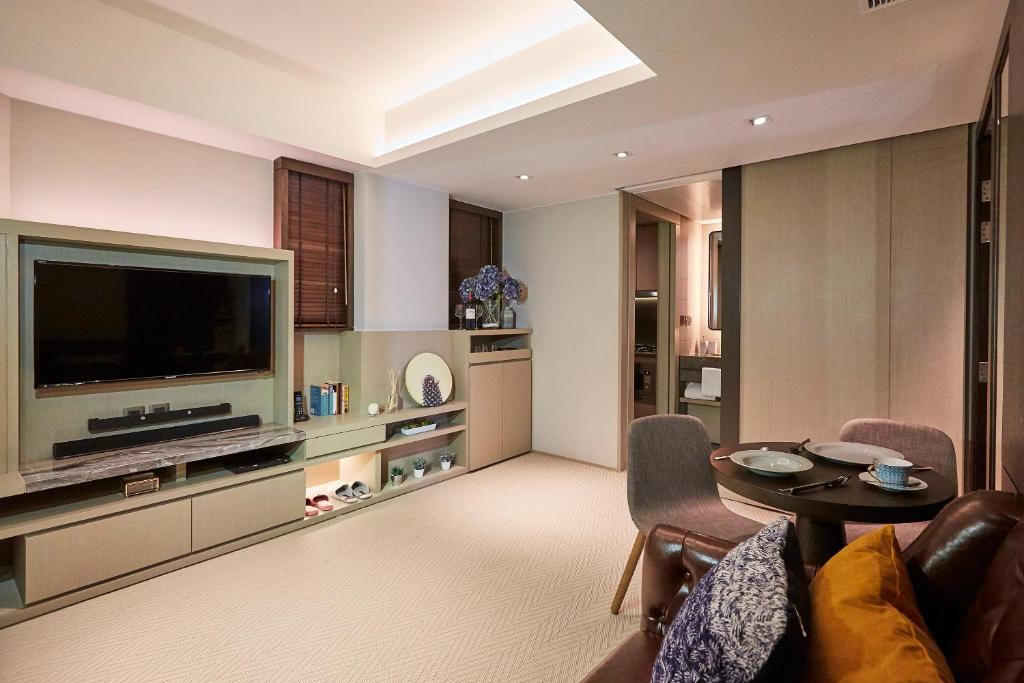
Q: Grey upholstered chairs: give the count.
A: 2